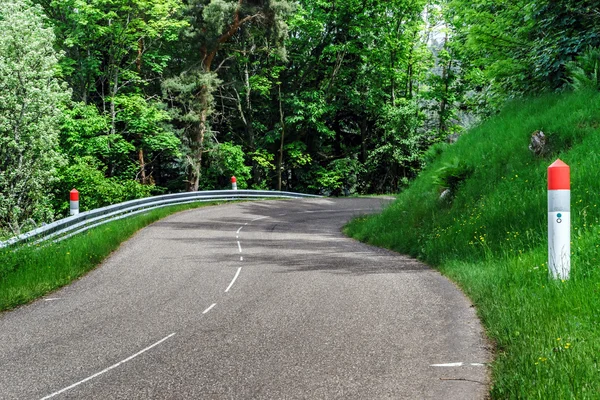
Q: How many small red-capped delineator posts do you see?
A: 3